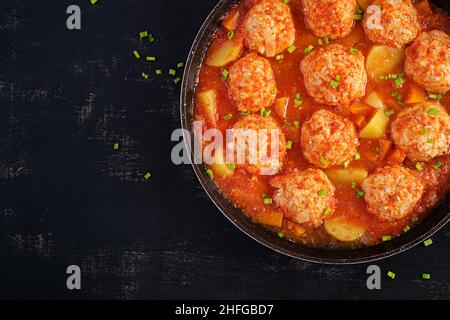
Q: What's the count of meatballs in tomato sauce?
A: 11